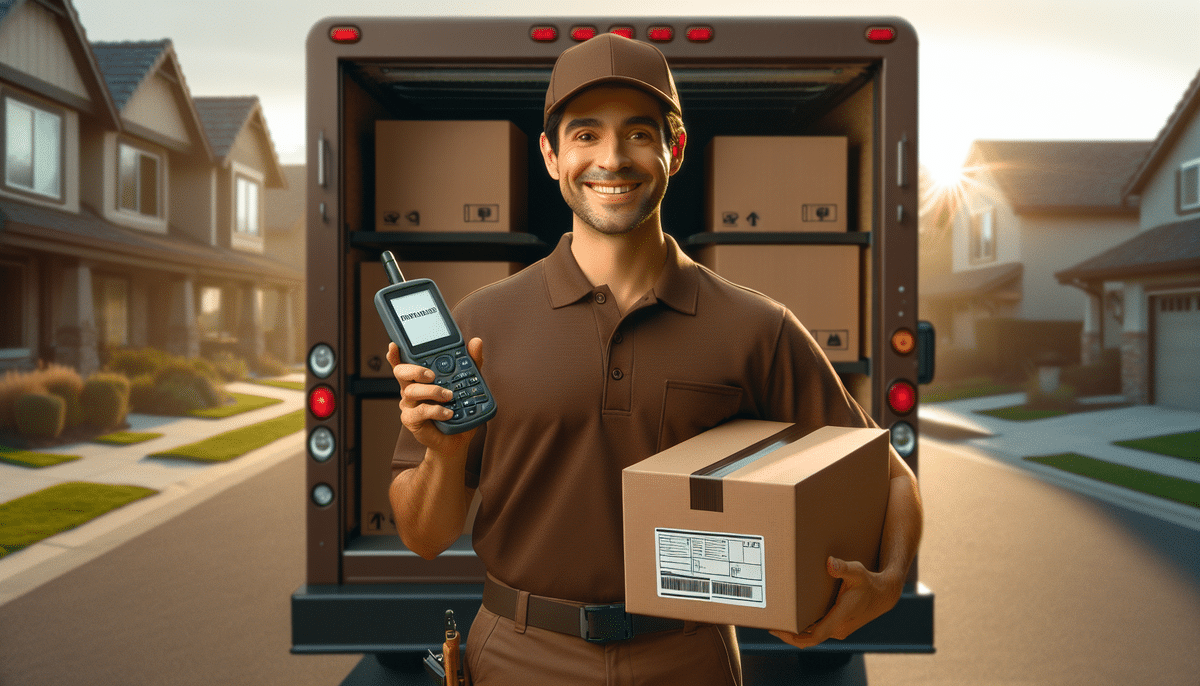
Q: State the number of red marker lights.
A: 7